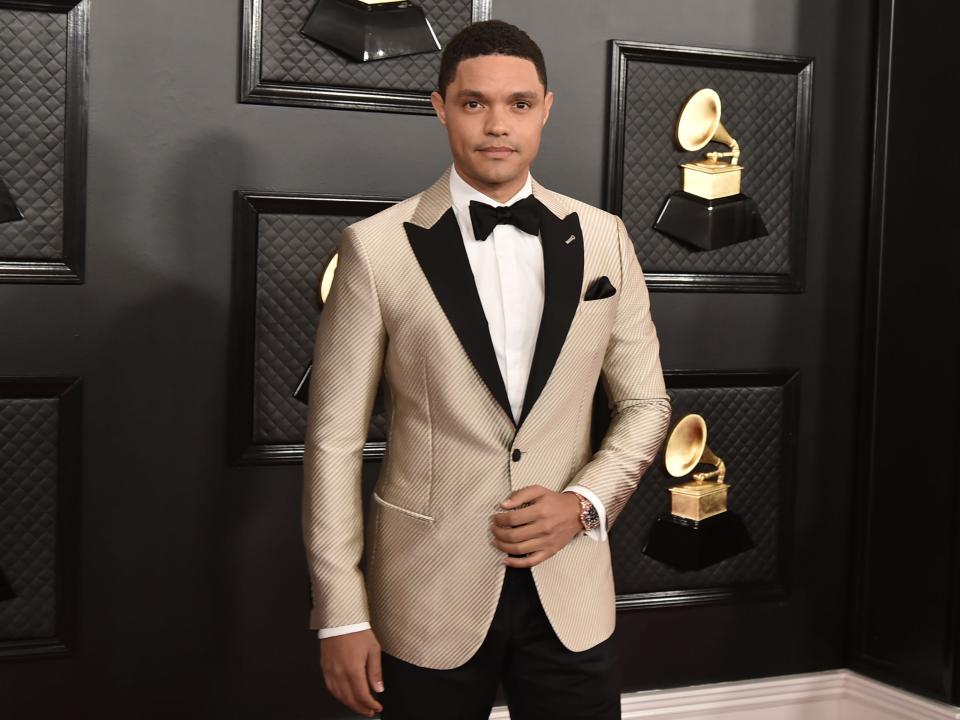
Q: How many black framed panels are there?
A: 6